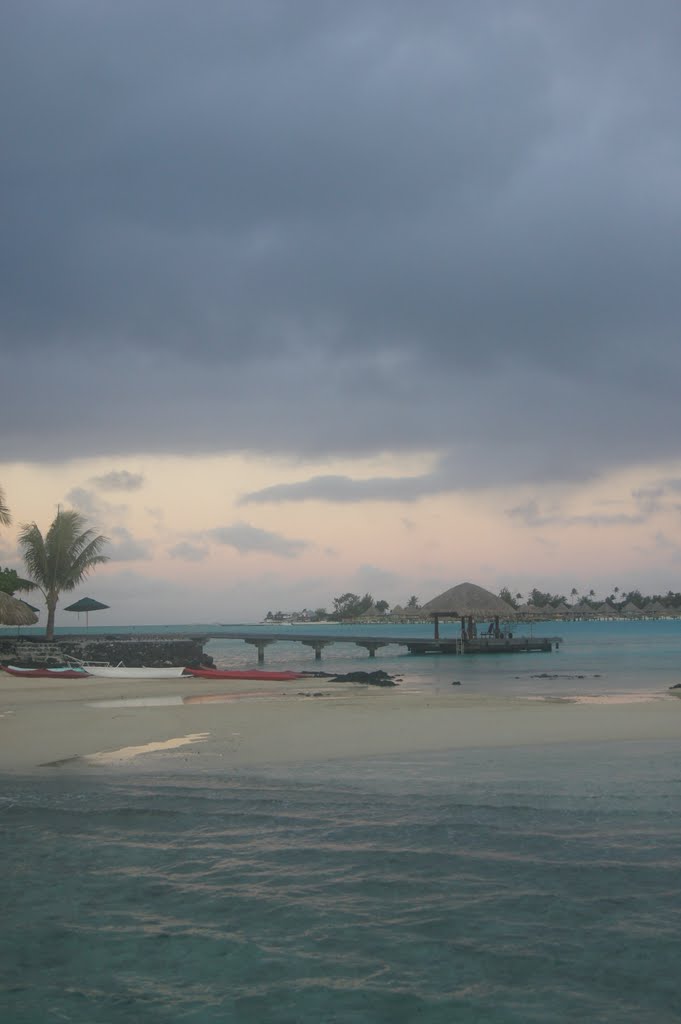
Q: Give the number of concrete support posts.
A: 3